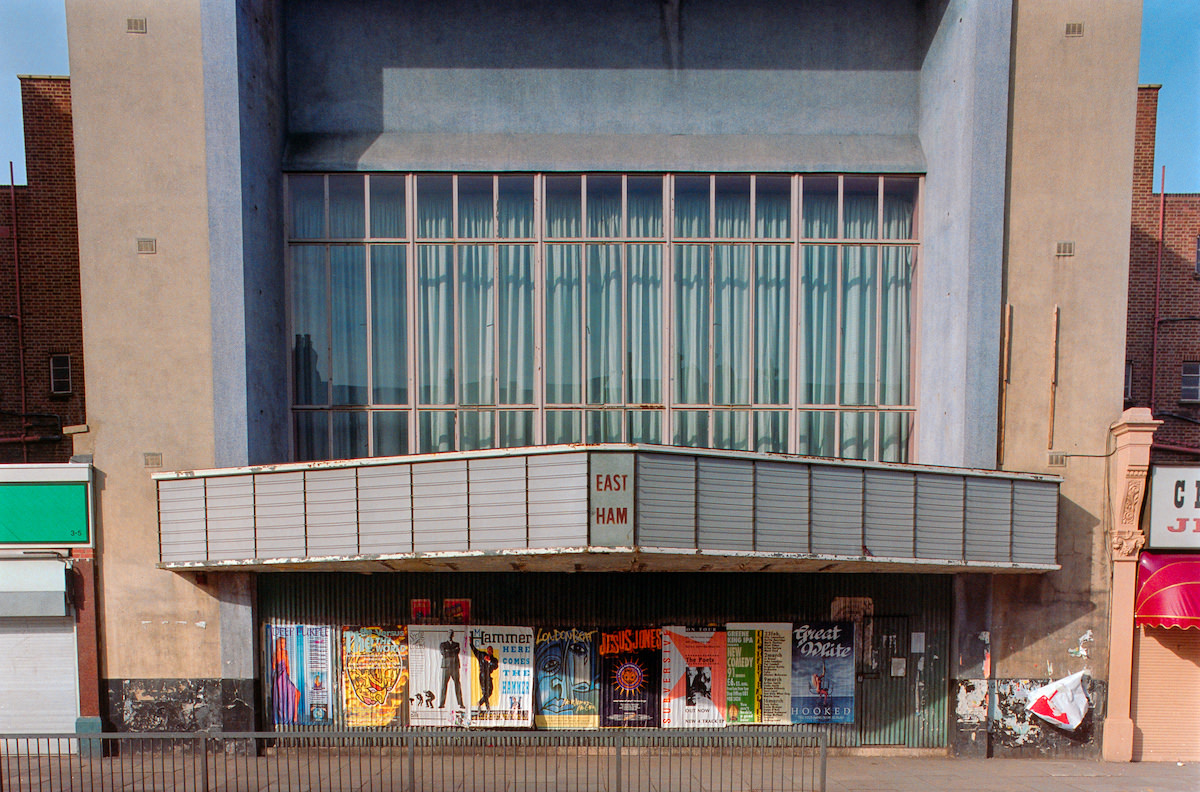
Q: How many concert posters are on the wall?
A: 9